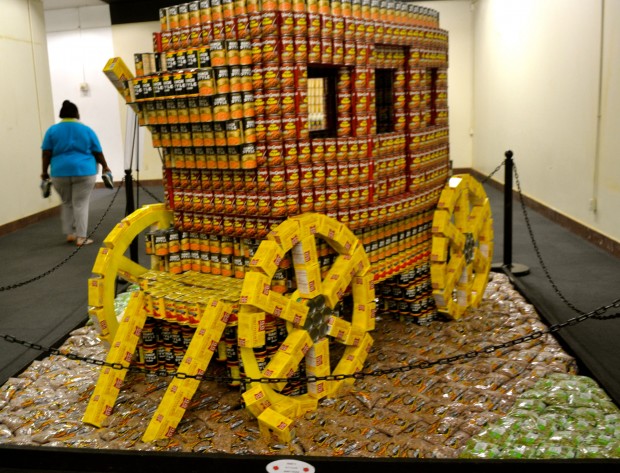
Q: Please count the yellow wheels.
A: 3